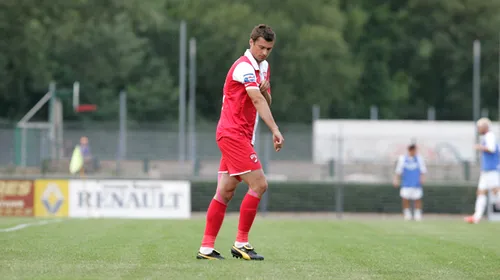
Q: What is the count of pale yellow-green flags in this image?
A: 1